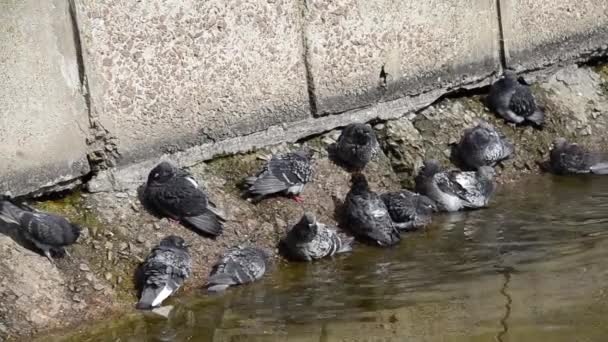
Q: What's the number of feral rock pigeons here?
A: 14